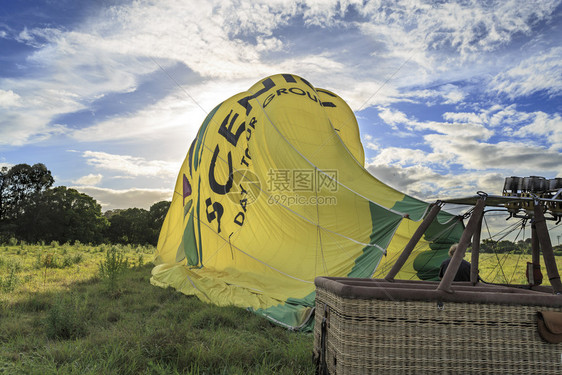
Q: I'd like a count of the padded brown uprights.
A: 5